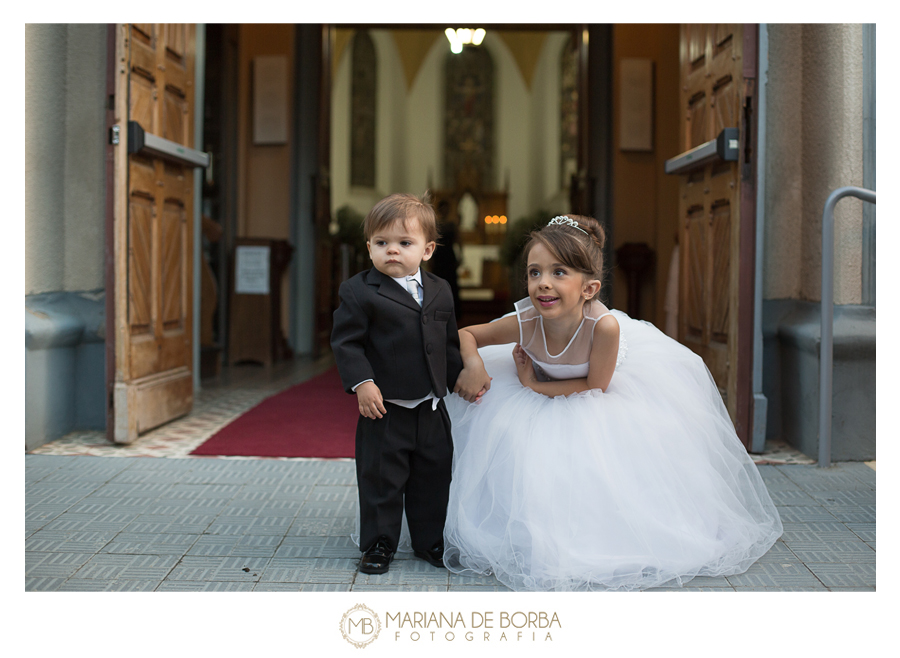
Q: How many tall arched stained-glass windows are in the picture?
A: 3